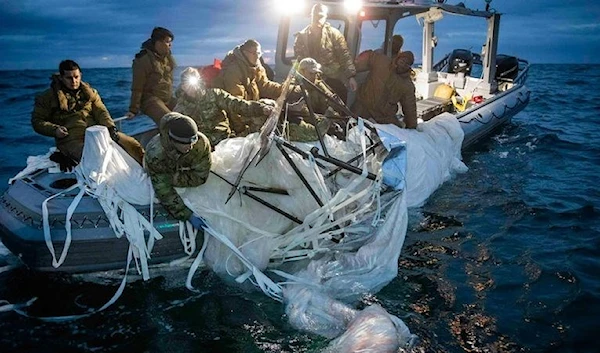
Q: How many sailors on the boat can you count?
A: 9